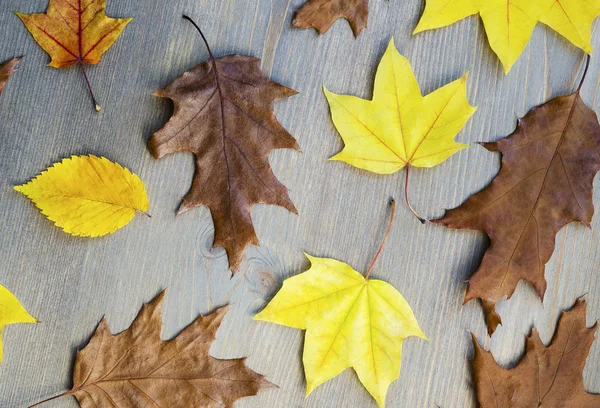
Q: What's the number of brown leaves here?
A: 6